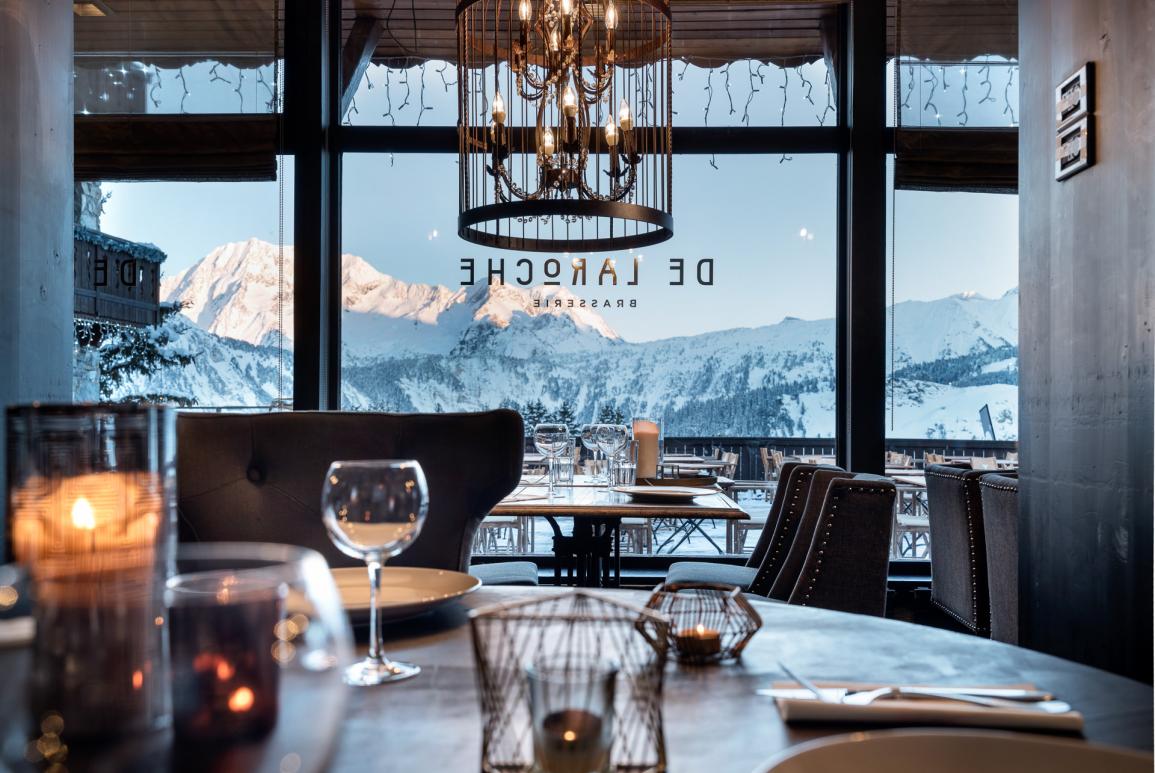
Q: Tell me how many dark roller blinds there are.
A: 2